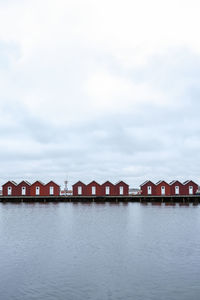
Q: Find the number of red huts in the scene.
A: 12